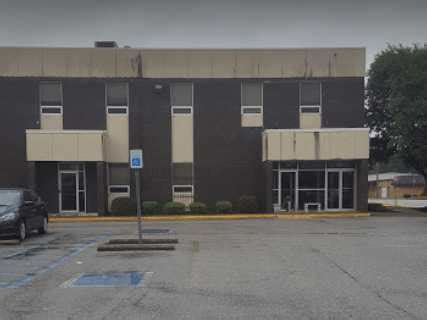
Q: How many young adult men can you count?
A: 0